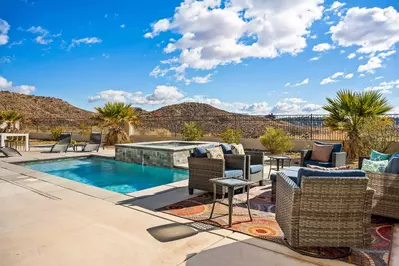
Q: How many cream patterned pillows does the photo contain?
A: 2